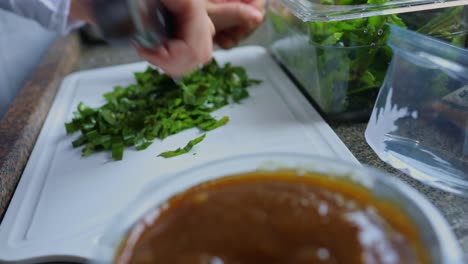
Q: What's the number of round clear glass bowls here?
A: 1